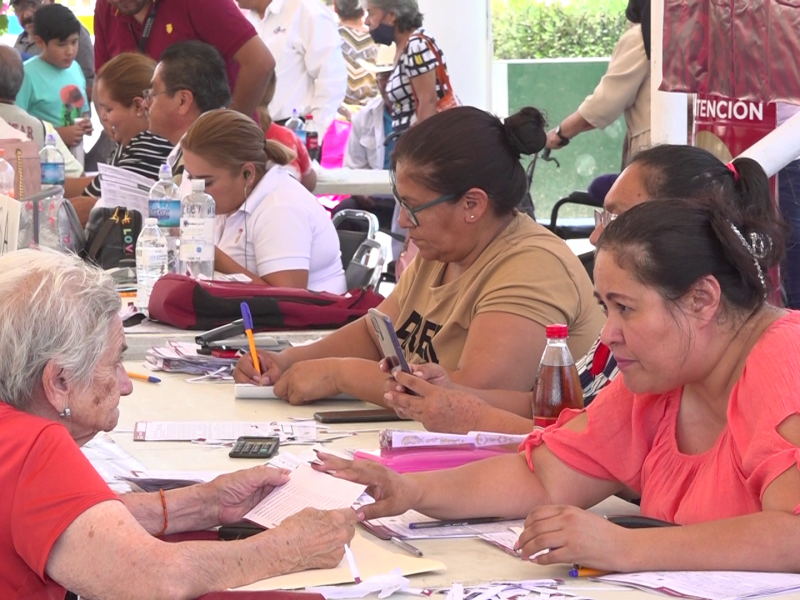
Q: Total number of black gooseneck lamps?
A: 0